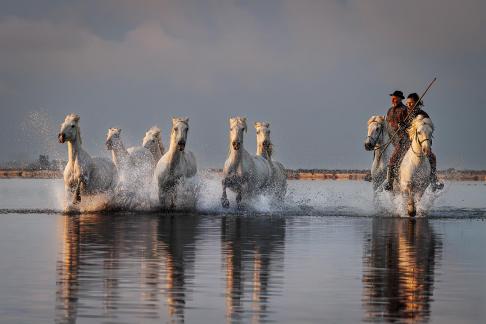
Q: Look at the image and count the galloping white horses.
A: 8